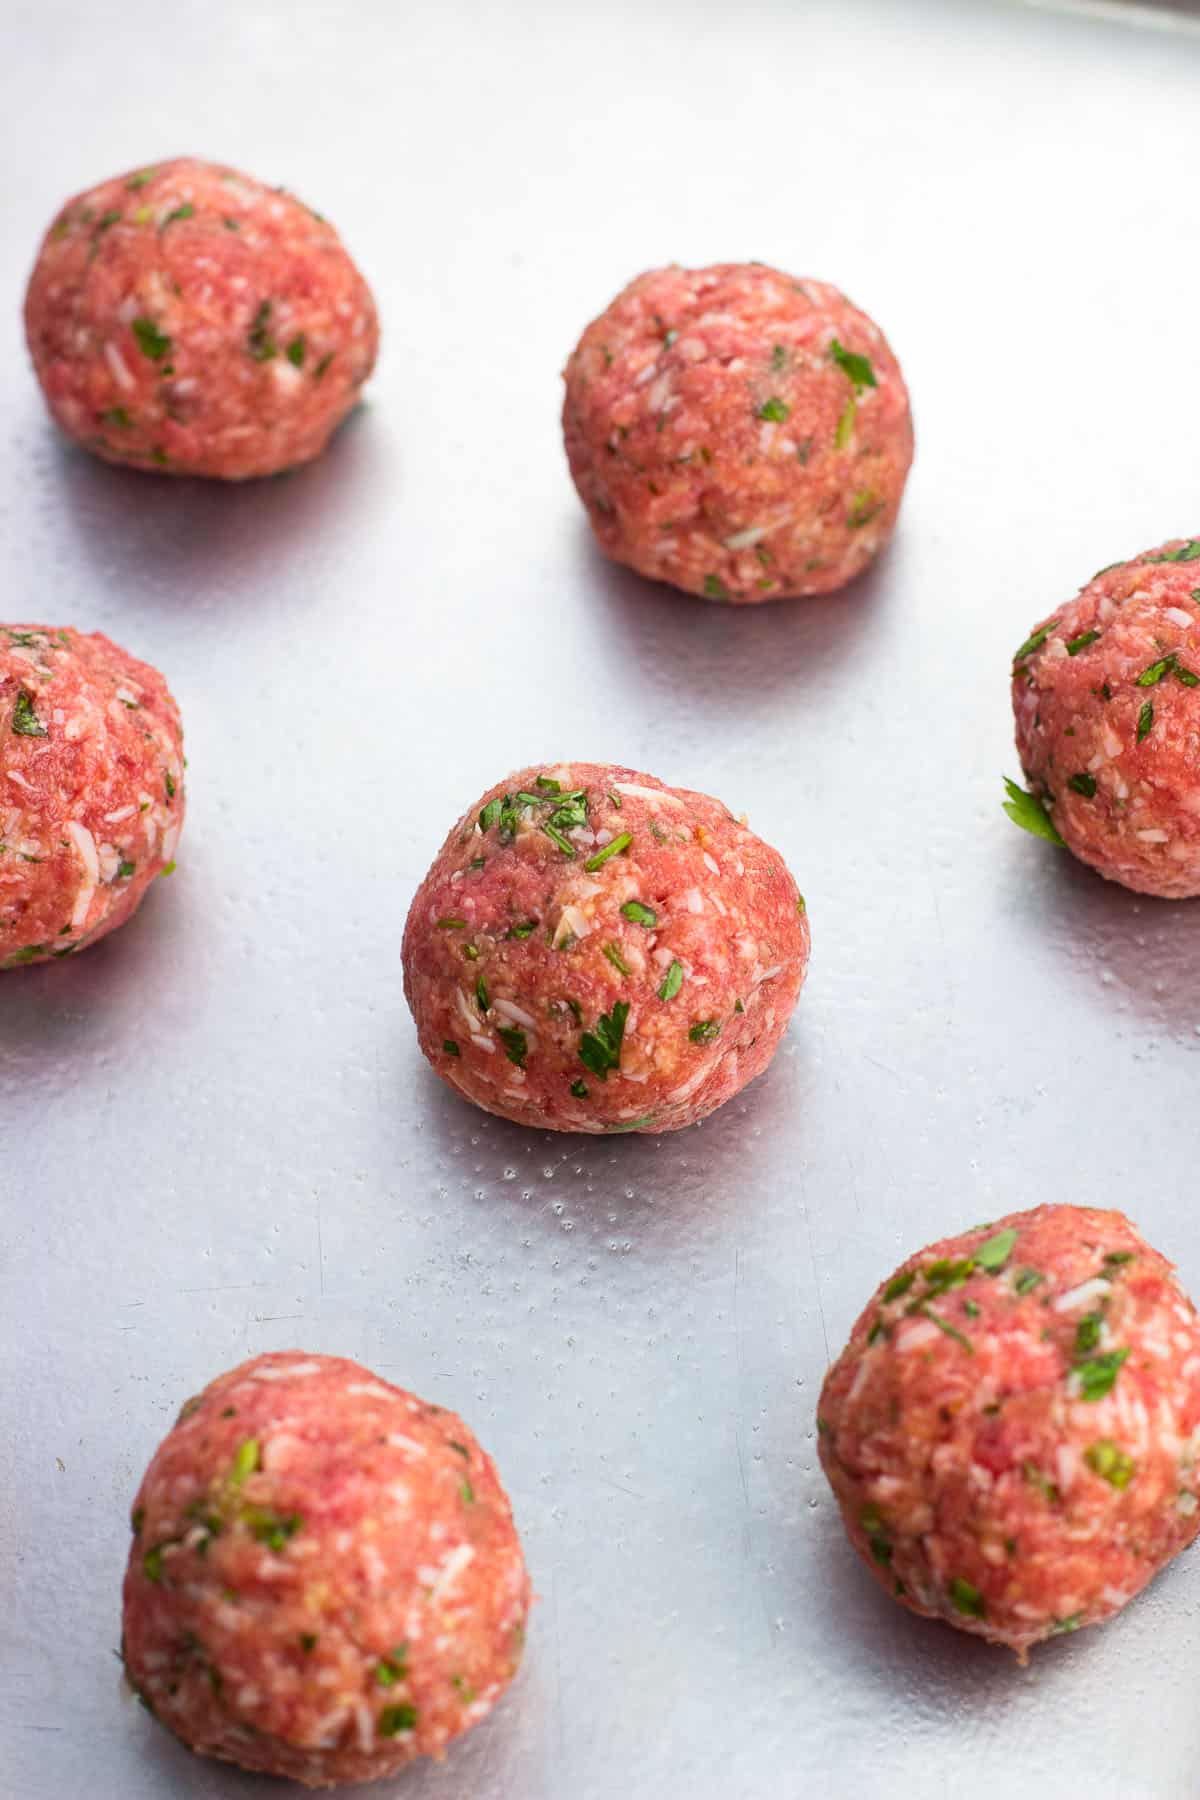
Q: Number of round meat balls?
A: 7